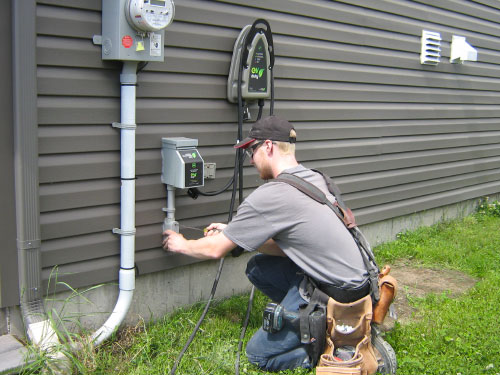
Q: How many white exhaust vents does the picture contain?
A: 2